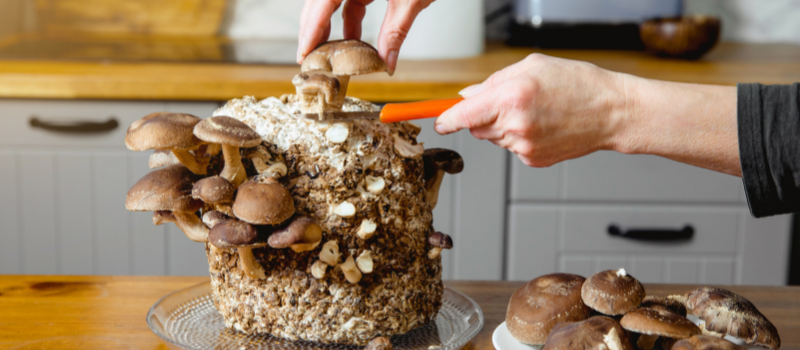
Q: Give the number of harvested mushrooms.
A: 7